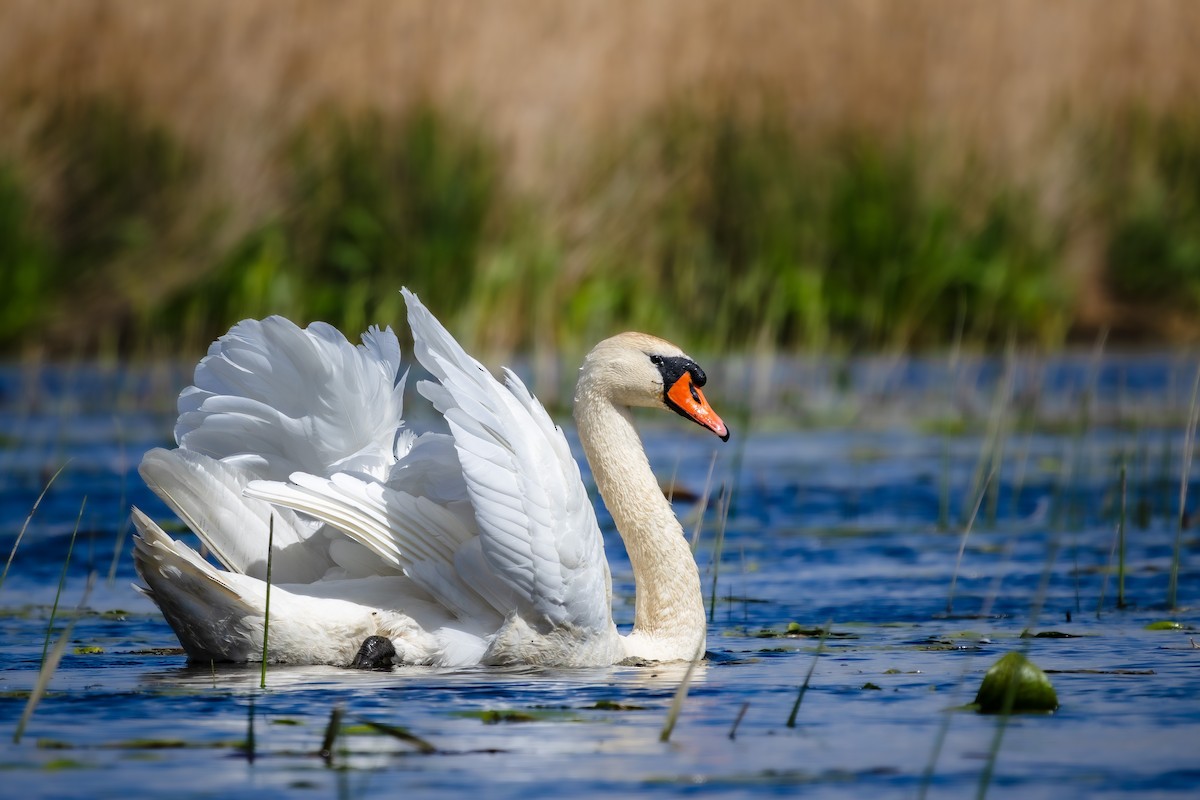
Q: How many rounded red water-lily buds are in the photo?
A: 0